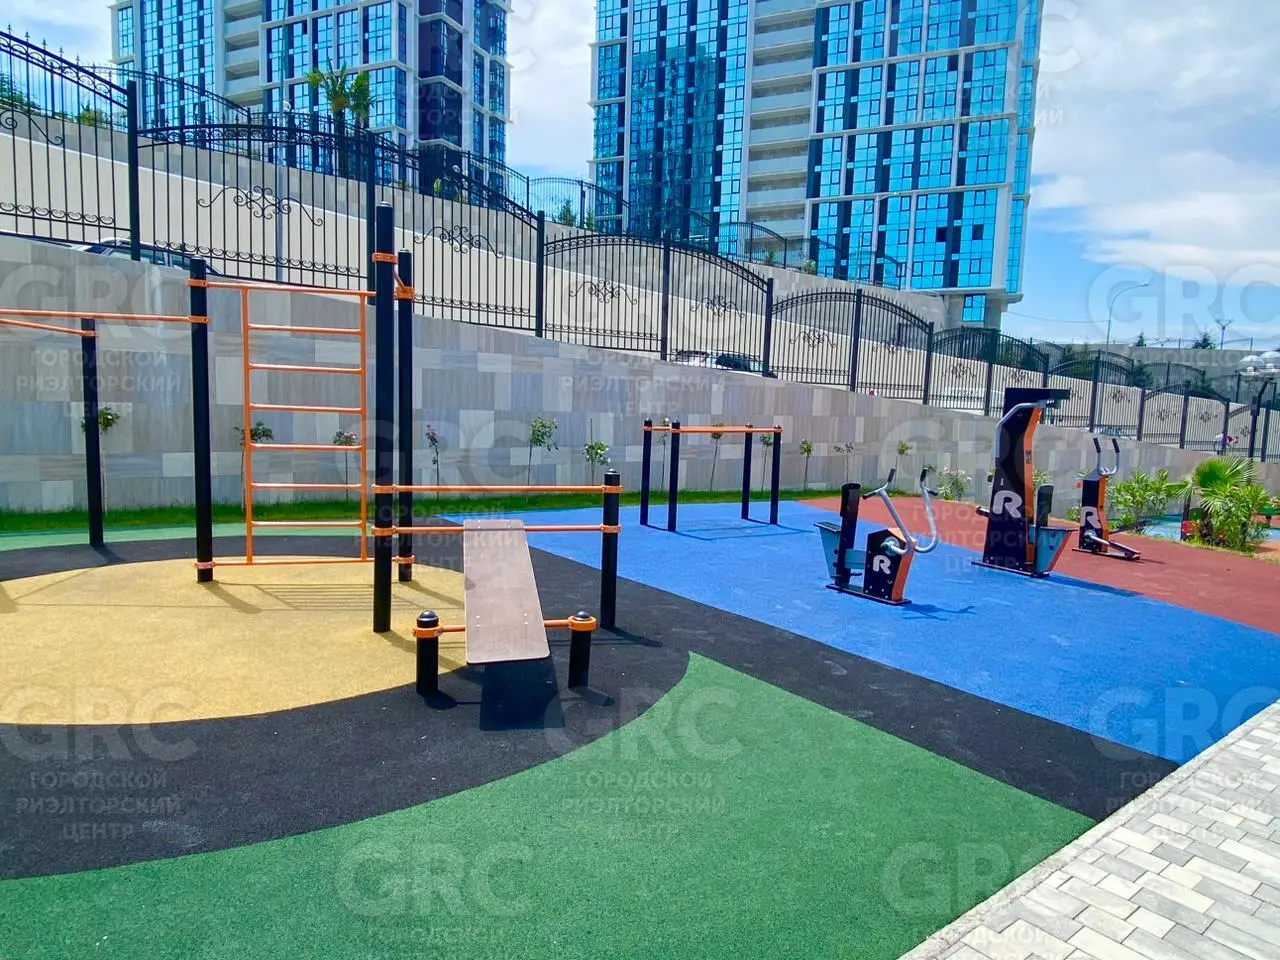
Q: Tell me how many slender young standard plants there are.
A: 12